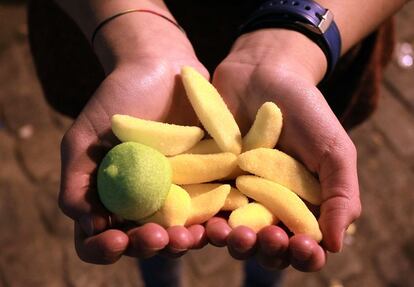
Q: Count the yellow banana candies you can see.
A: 11